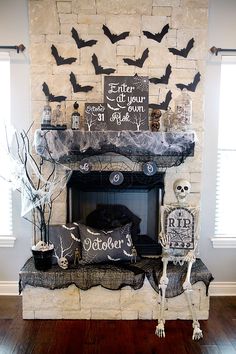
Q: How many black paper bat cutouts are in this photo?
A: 12